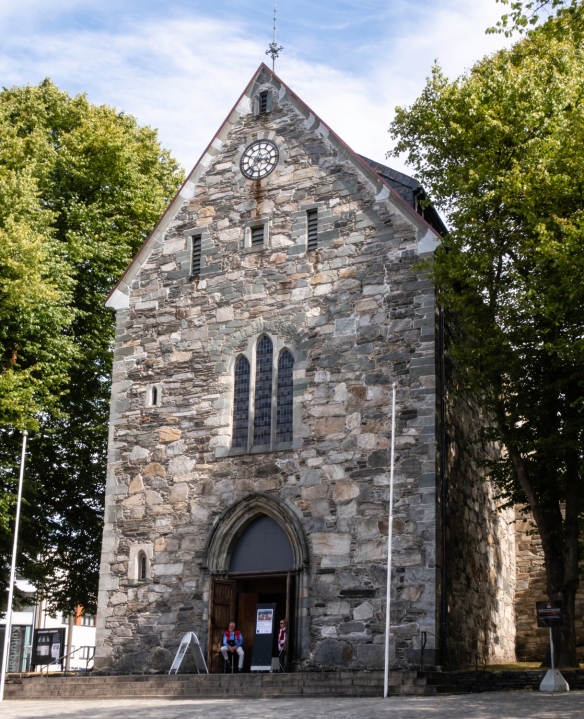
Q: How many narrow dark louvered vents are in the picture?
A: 4